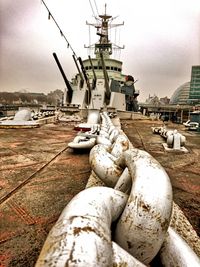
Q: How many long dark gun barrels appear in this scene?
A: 5